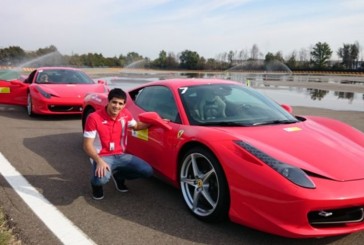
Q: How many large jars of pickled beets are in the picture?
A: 0